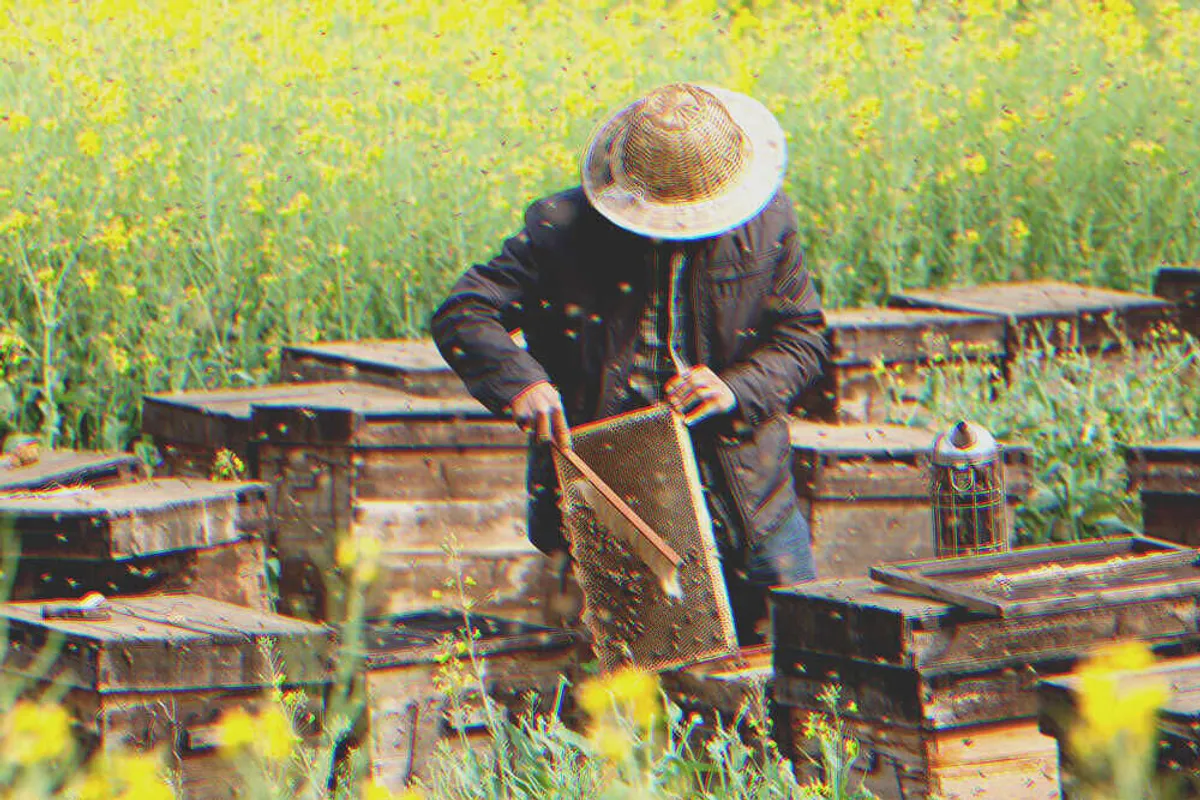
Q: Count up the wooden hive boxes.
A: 15